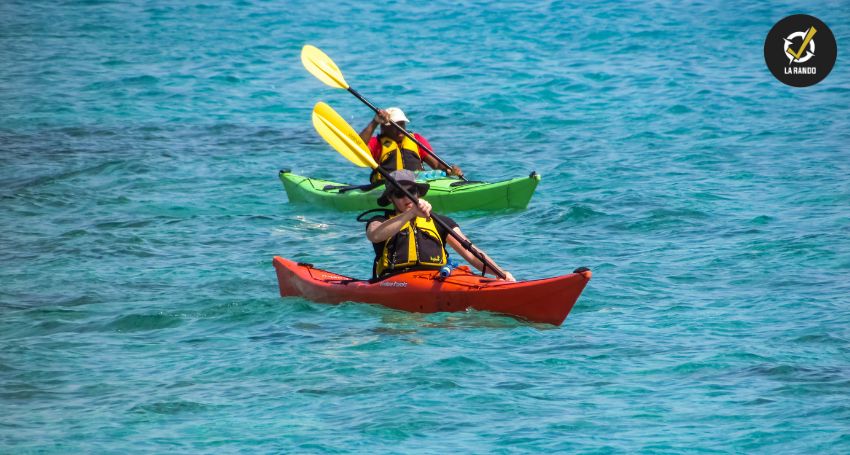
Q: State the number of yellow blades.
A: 2